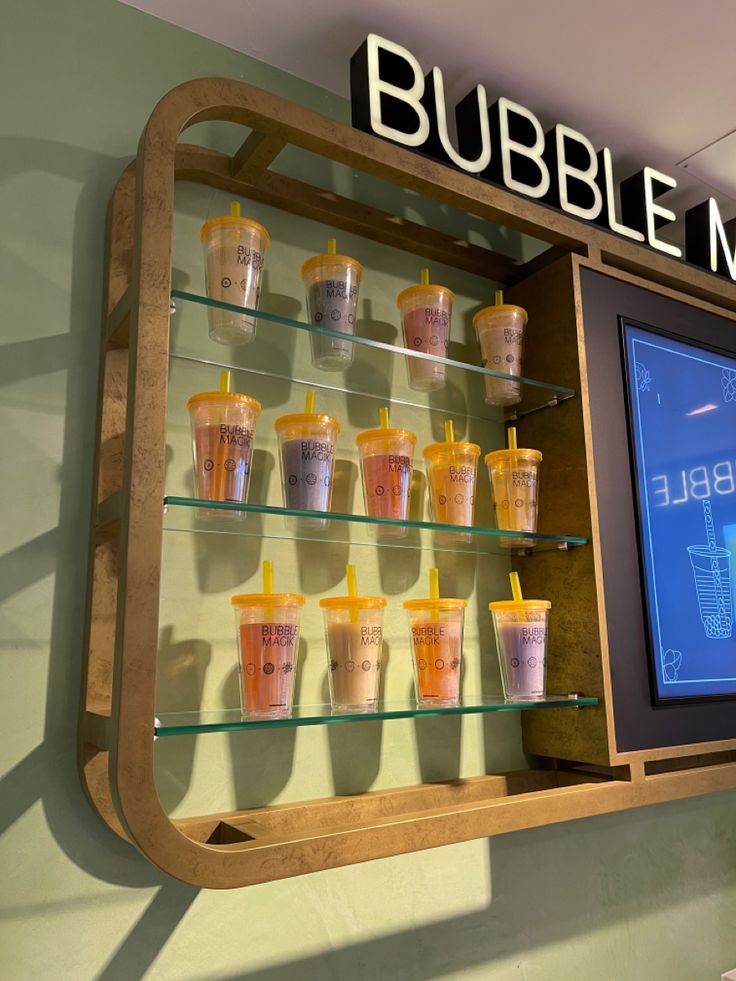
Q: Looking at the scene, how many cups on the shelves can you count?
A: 13